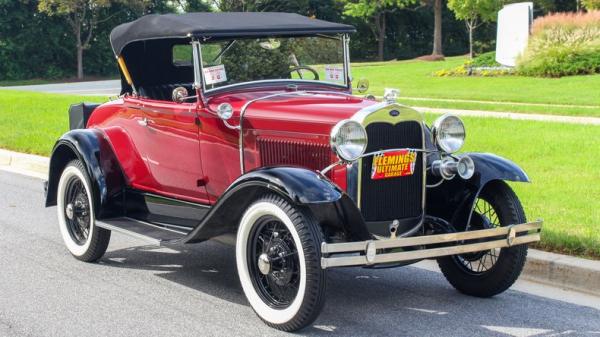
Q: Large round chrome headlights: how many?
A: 2